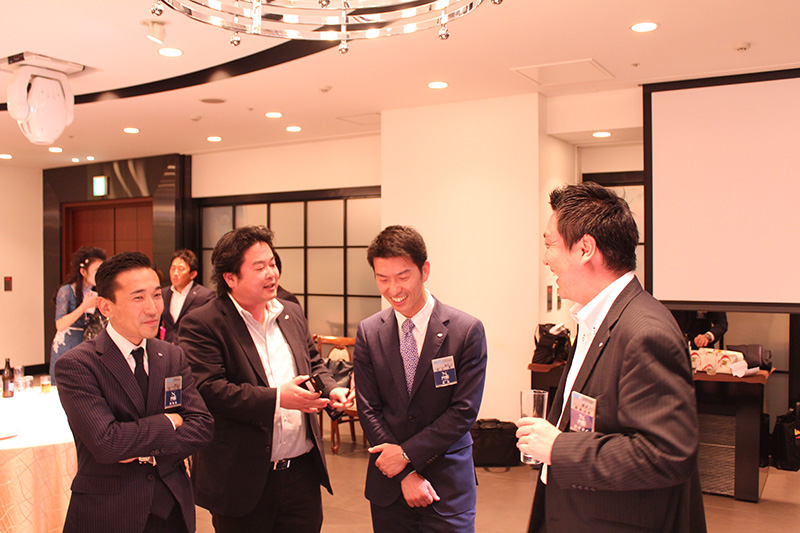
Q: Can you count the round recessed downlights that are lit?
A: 12